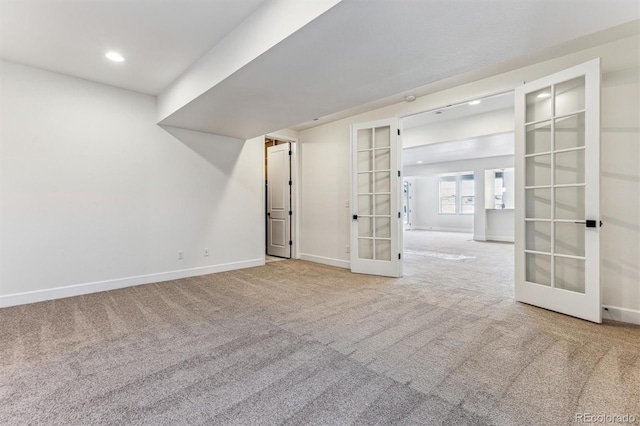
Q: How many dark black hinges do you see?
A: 8